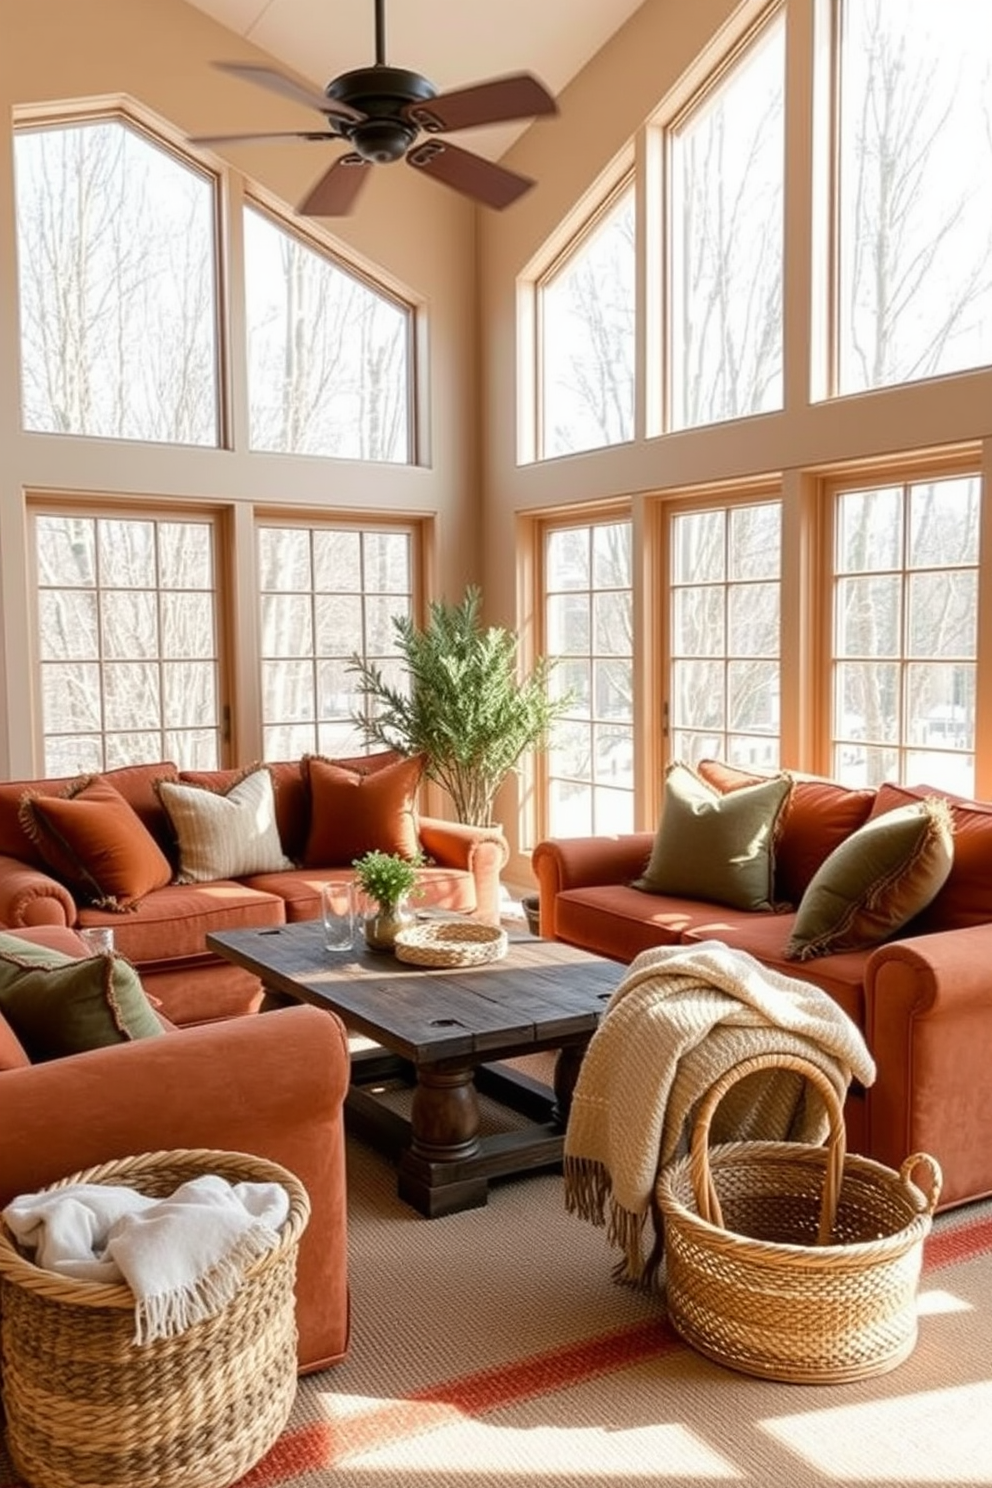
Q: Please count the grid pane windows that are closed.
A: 5